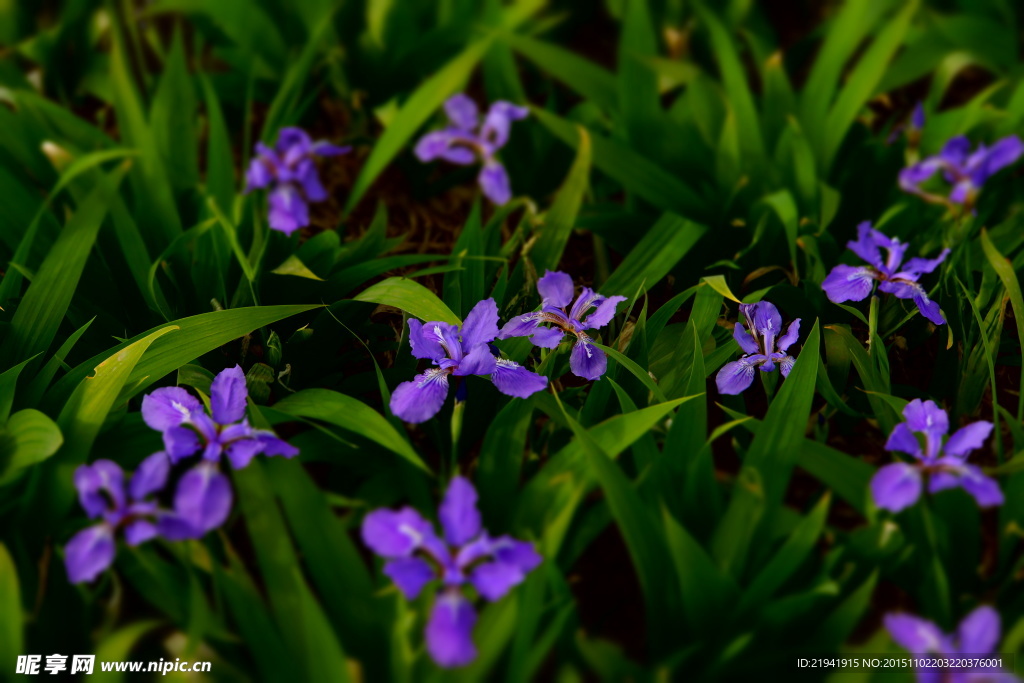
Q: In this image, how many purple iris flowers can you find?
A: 12